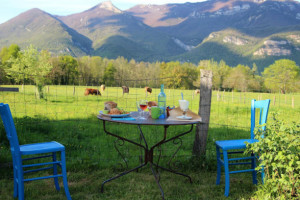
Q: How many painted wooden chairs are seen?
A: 2